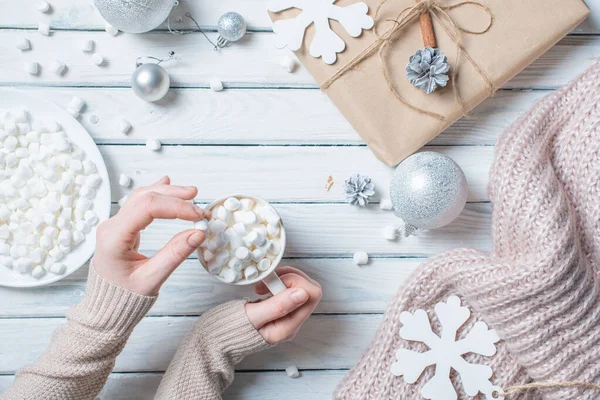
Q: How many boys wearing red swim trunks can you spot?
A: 0